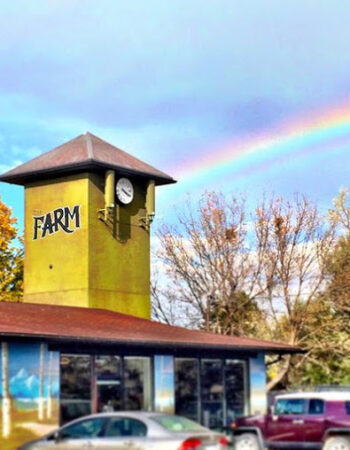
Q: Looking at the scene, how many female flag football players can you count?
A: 0